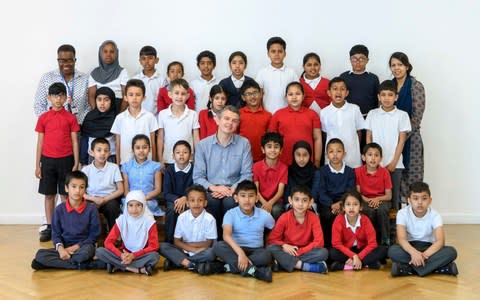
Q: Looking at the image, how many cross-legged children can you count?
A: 7